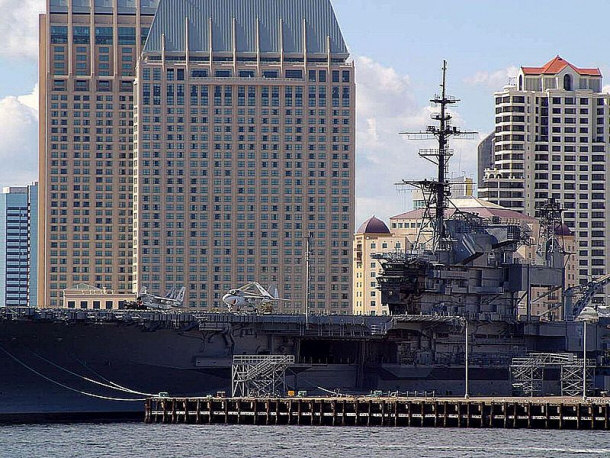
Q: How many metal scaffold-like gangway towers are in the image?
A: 2